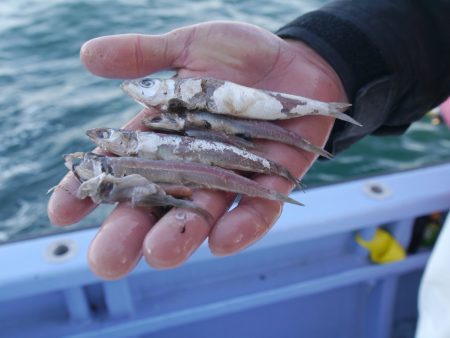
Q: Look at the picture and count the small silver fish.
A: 5